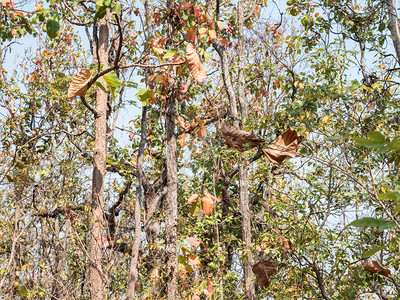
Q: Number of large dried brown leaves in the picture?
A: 6